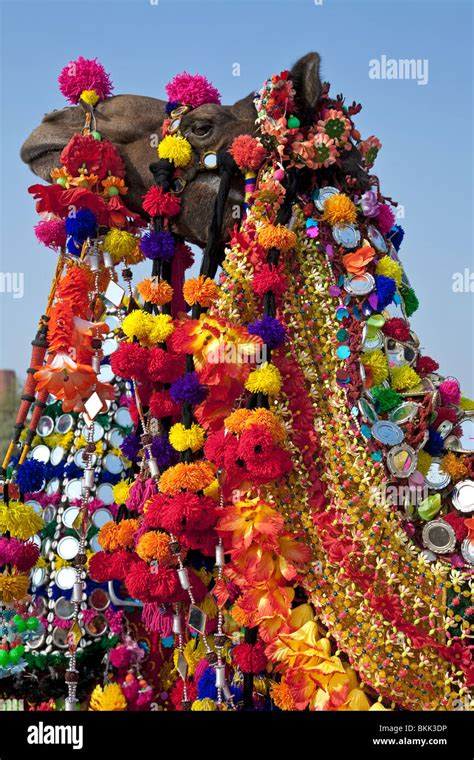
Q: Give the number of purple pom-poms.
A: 5